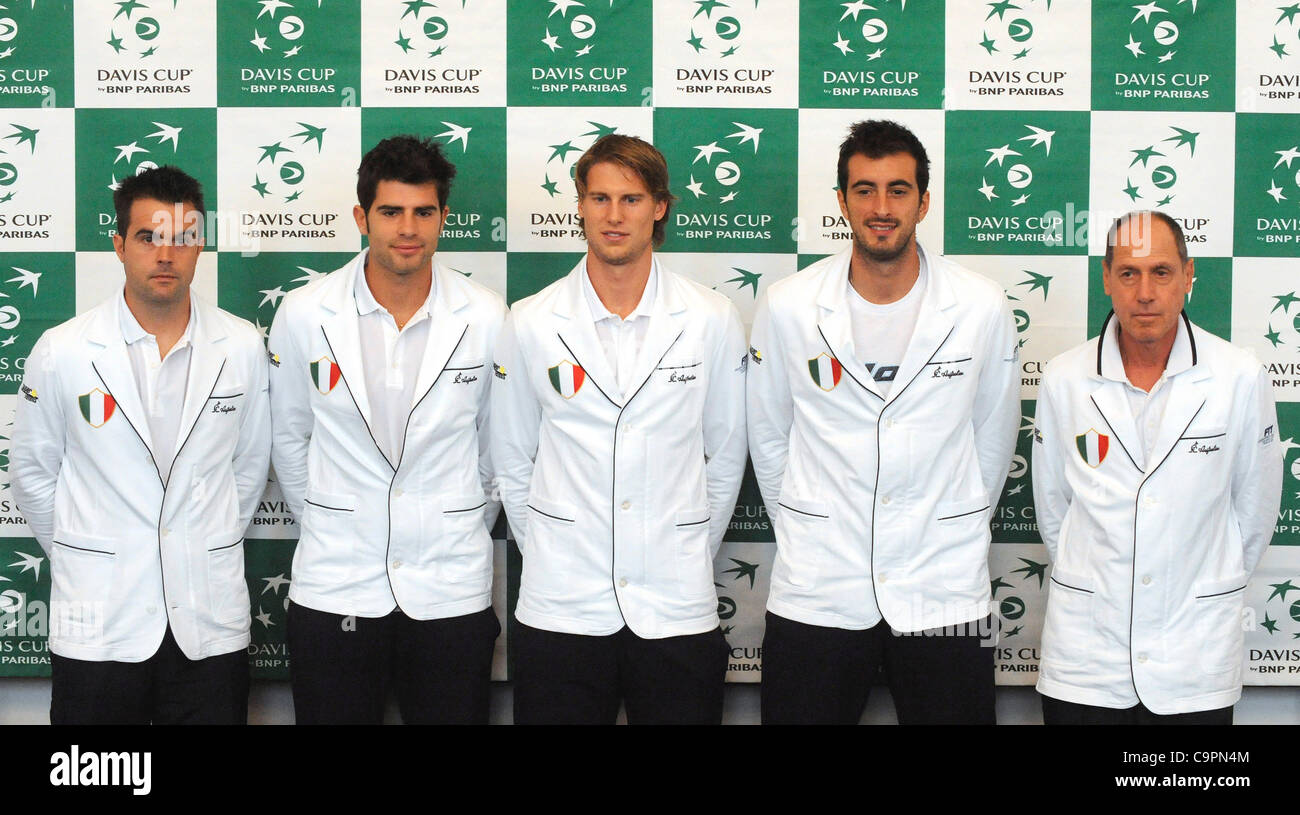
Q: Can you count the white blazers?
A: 5